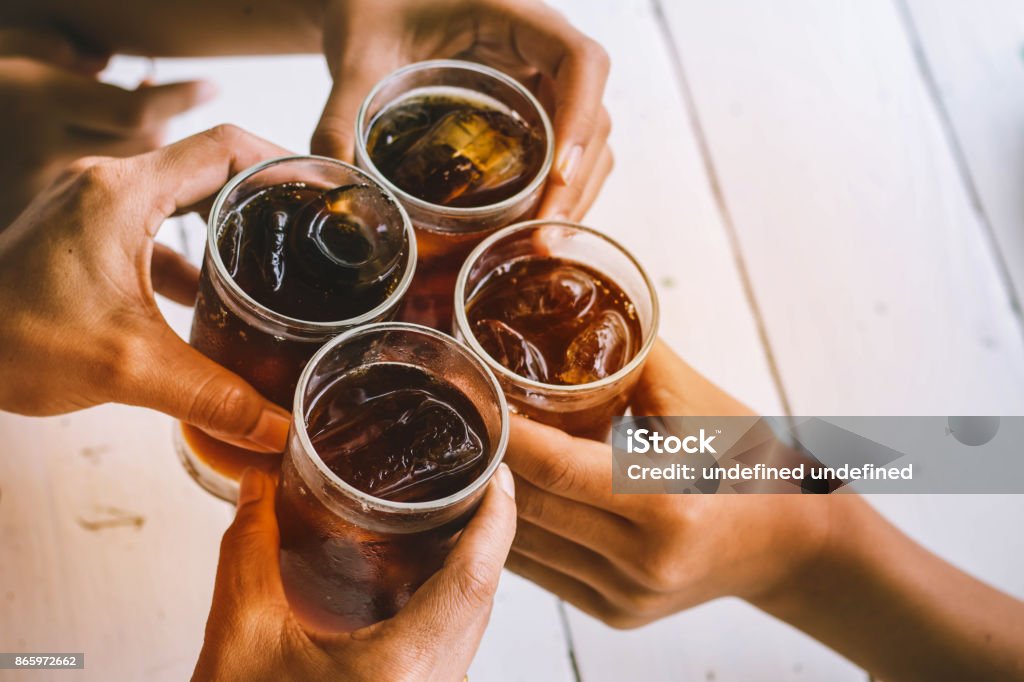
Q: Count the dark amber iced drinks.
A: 4